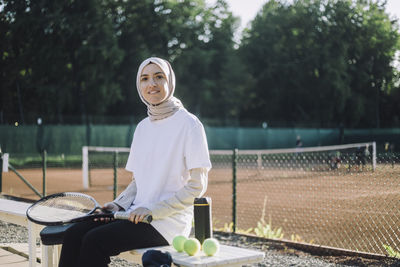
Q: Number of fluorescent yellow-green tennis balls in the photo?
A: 3